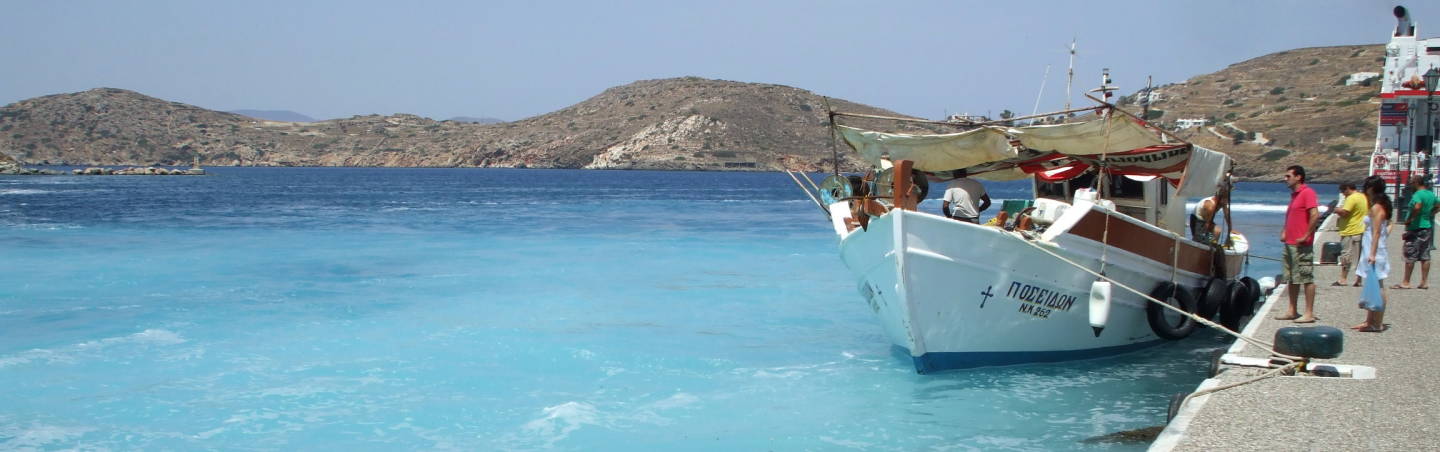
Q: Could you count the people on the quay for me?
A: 4